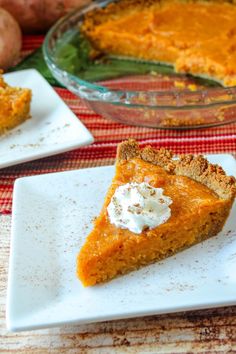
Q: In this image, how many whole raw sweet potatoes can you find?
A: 2